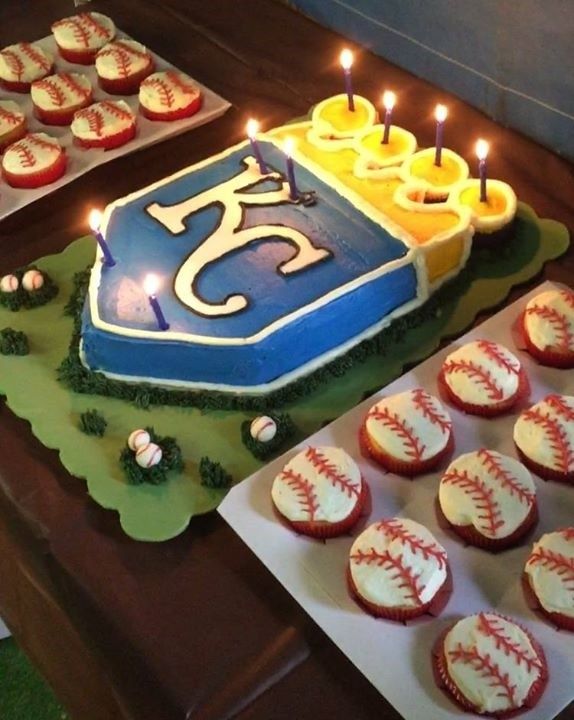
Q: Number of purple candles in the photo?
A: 8